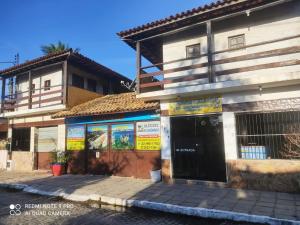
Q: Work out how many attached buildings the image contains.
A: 3